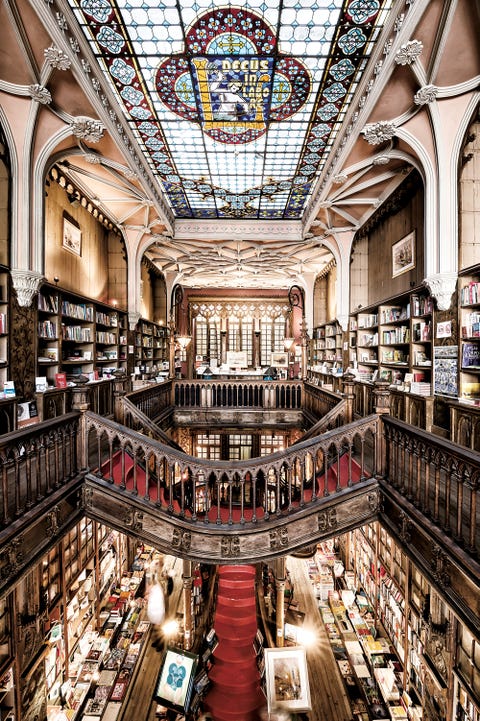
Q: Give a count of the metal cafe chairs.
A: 0